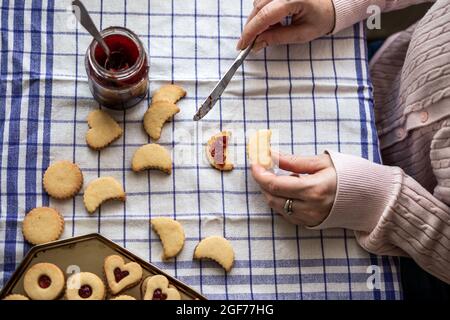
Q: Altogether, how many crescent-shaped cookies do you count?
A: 8